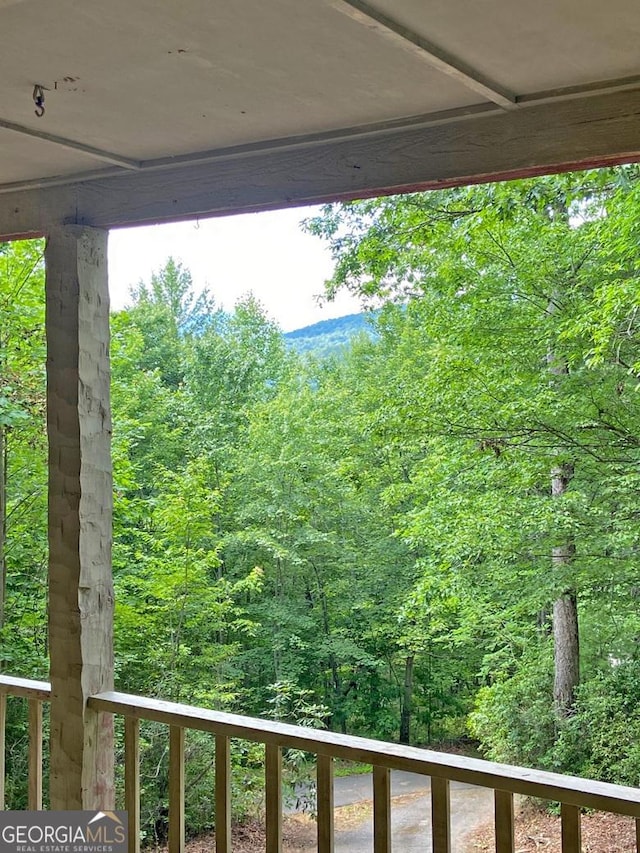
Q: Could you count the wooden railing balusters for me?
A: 12